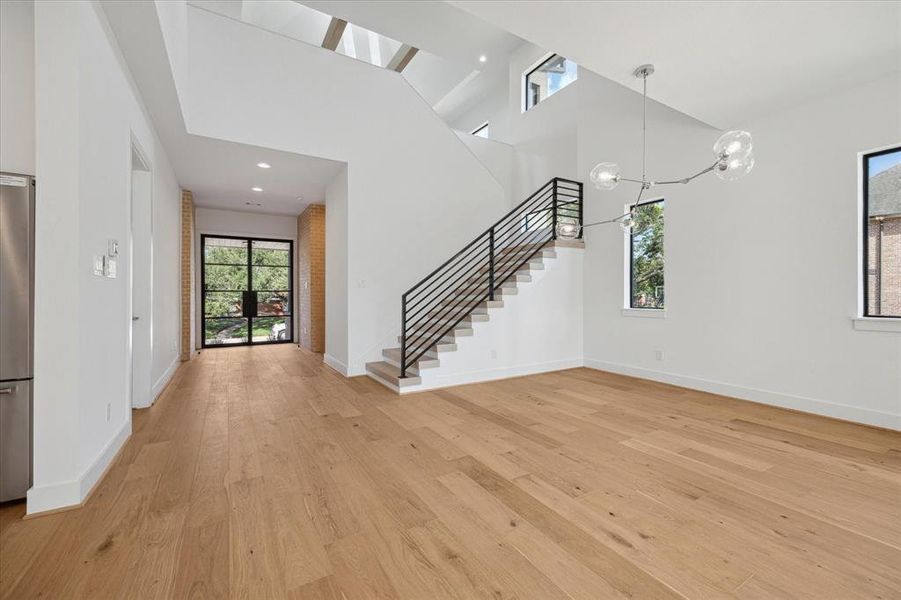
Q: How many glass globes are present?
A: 5